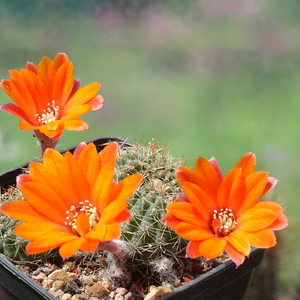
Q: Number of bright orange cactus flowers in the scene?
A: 3